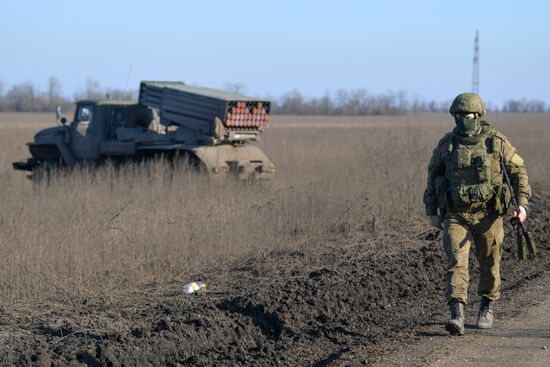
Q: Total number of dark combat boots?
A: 2